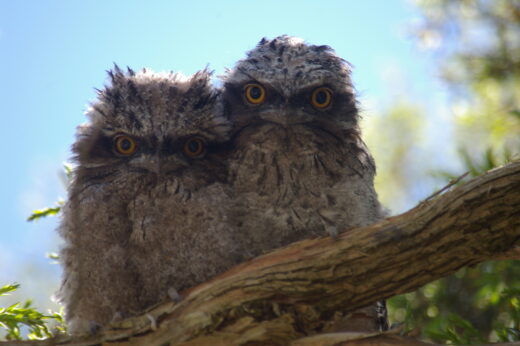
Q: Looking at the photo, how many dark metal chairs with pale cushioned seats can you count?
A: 0